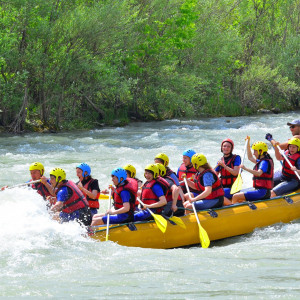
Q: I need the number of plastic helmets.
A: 13